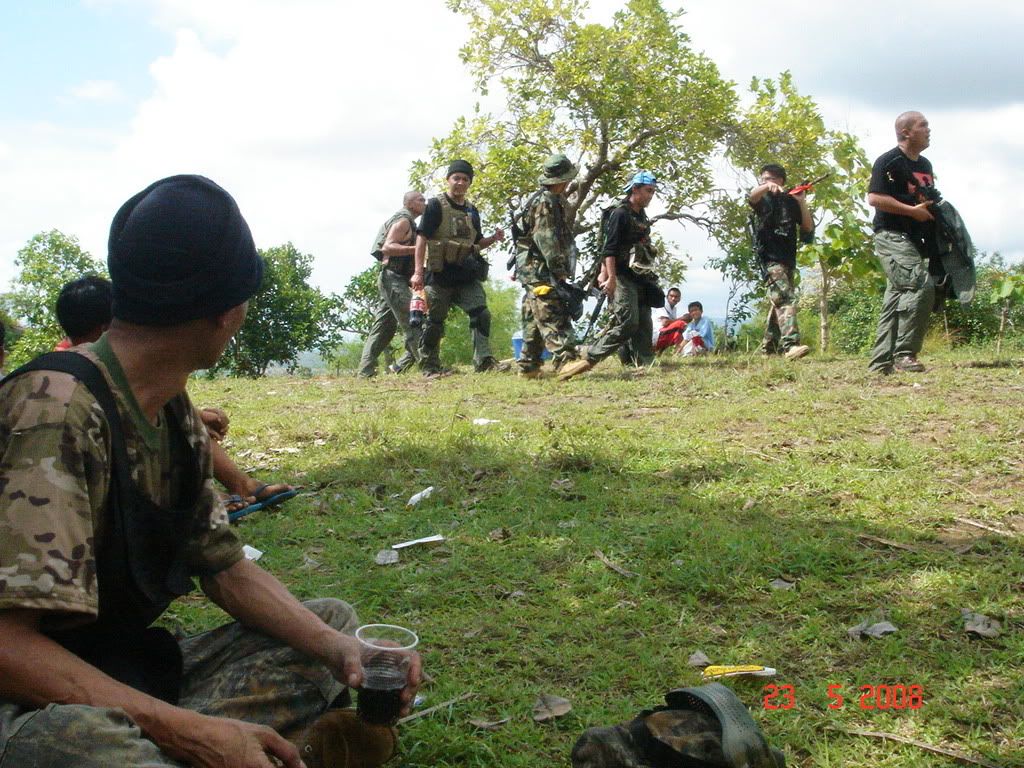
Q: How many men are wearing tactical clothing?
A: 7